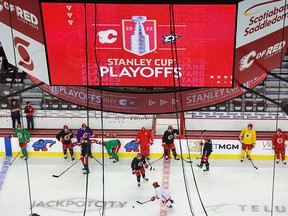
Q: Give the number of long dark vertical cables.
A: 6